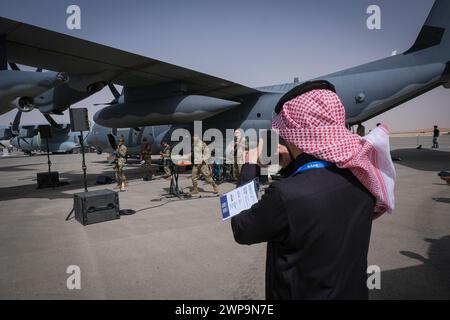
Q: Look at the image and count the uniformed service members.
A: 5